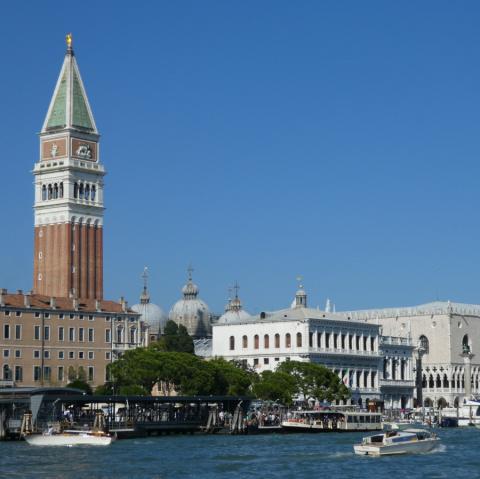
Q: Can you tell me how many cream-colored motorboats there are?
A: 2